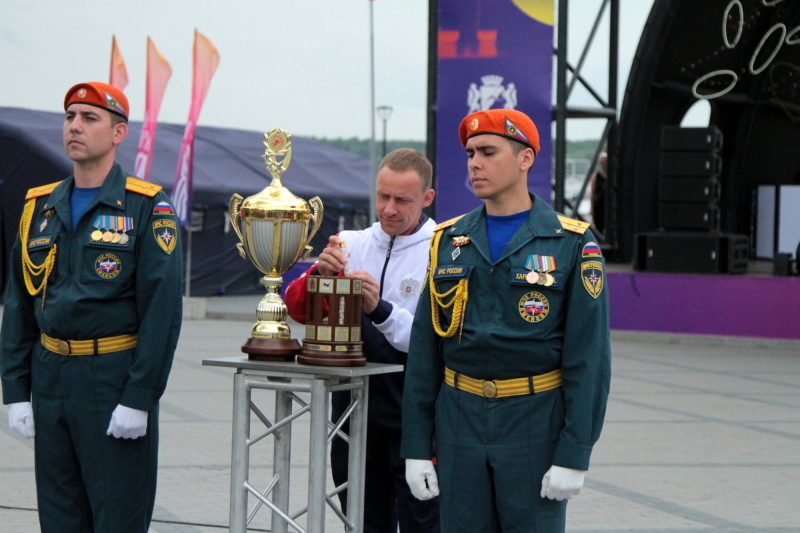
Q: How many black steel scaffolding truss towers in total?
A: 1